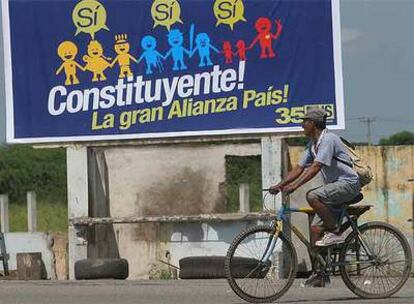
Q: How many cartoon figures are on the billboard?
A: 9